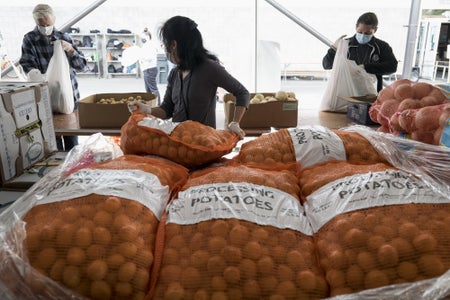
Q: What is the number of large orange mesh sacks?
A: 5